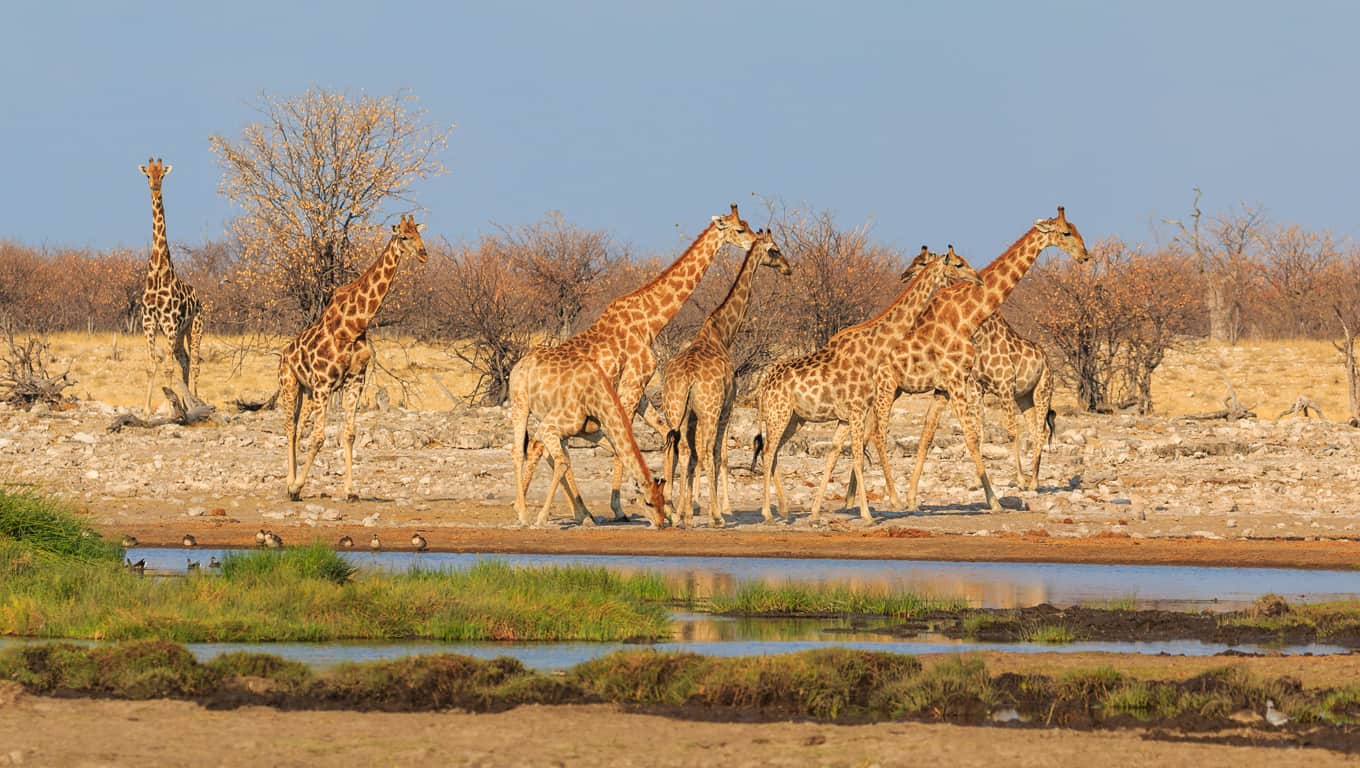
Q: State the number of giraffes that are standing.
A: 8